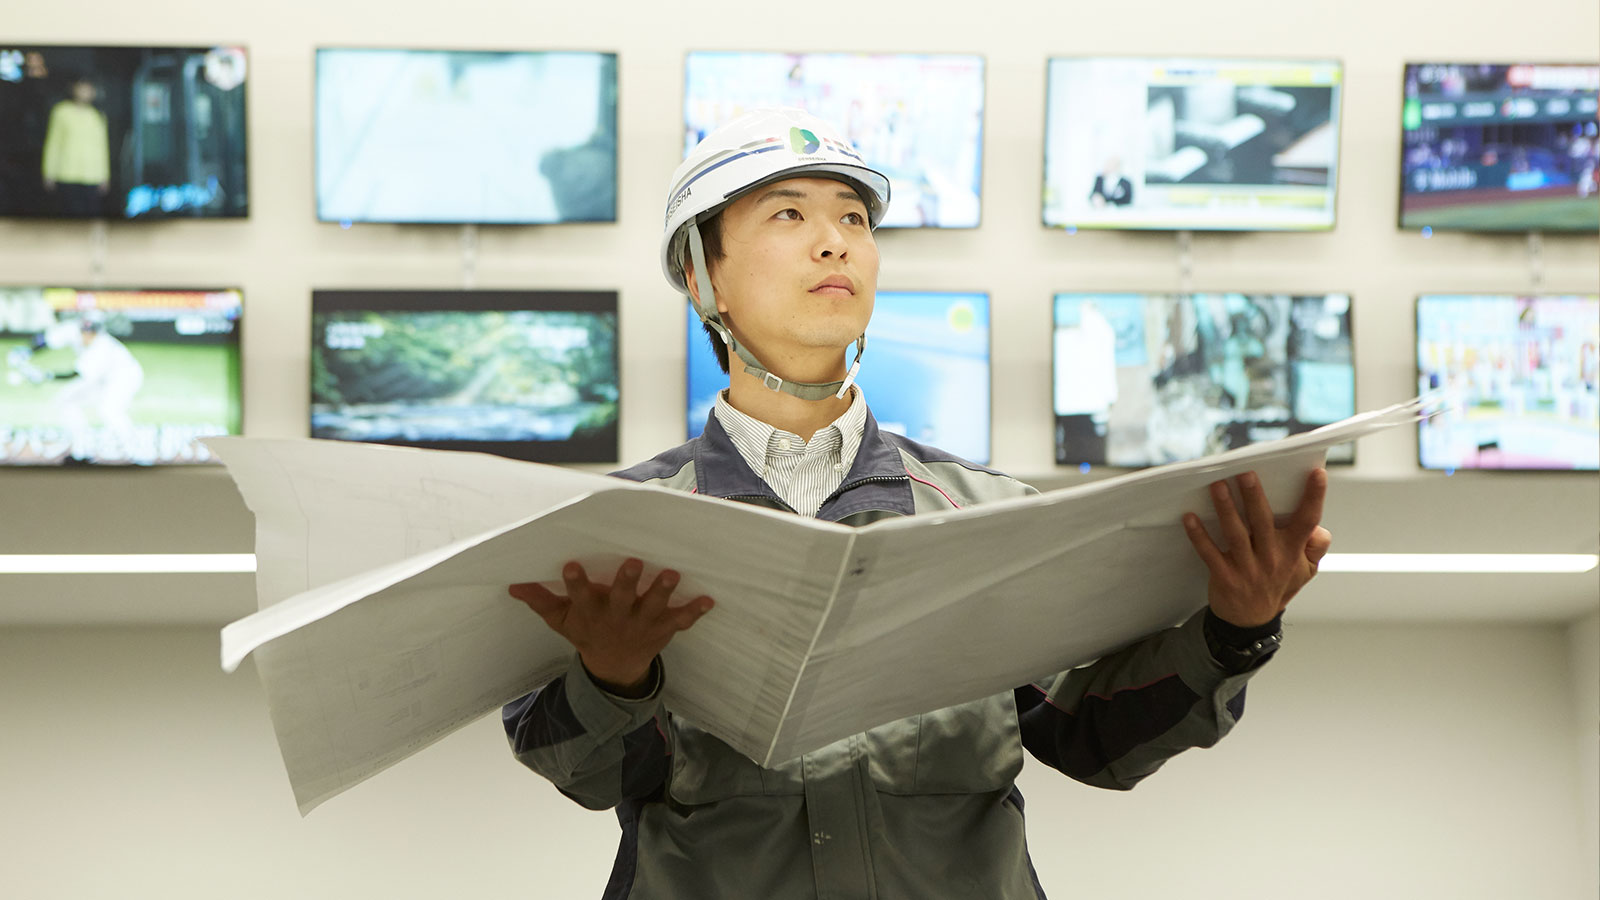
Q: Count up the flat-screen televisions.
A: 10